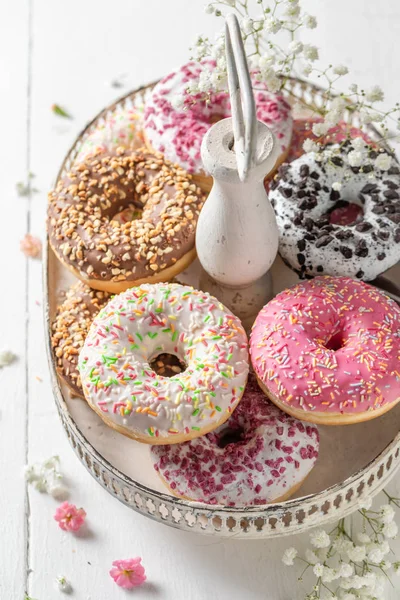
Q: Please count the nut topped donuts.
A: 2